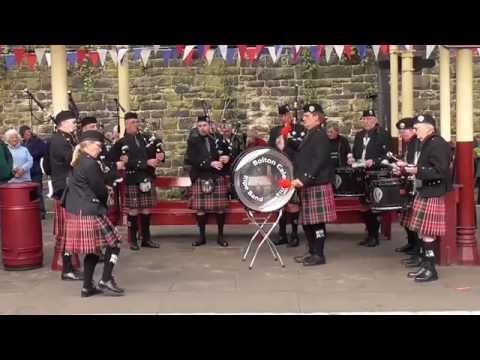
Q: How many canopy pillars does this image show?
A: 6